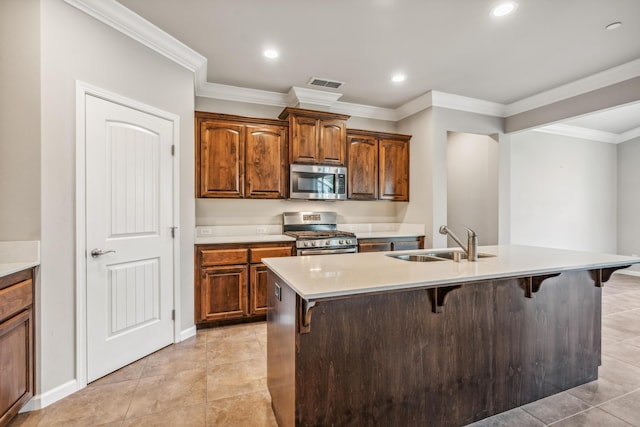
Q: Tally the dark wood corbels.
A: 4